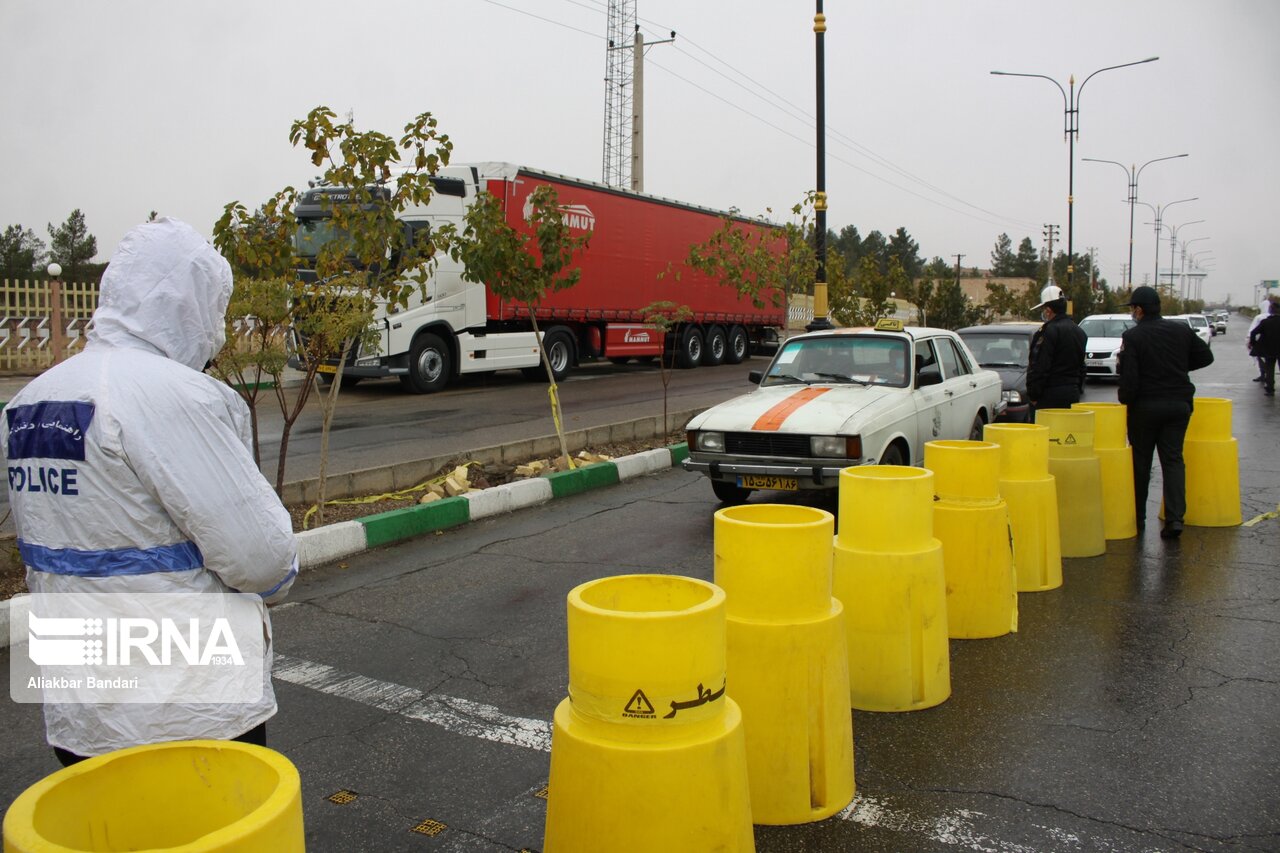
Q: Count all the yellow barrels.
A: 9